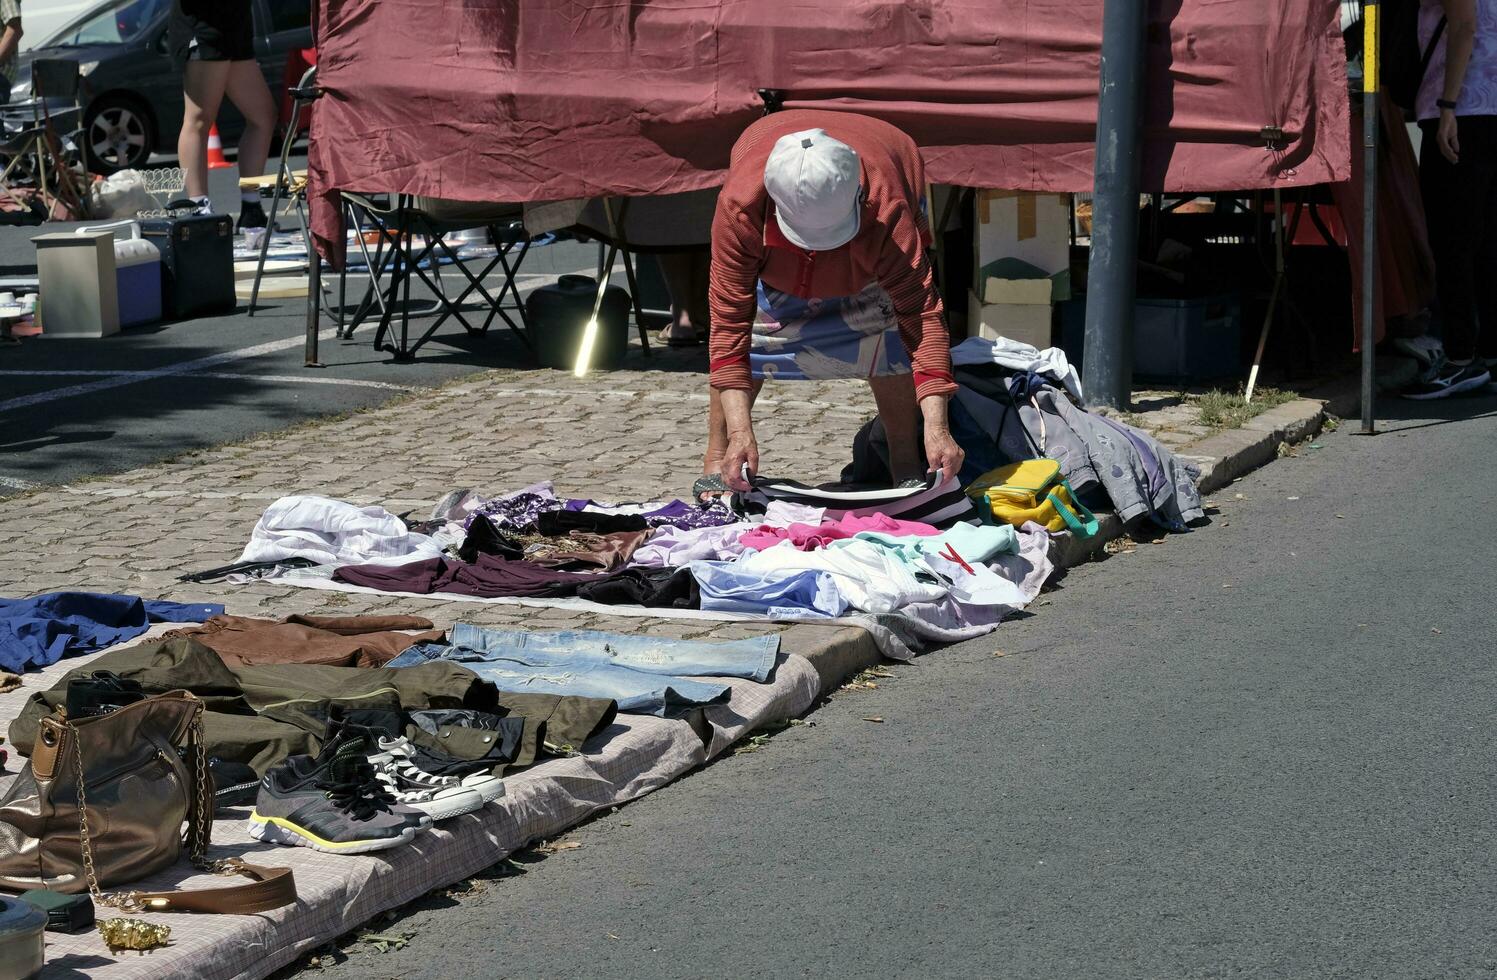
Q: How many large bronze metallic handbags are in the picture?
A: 1